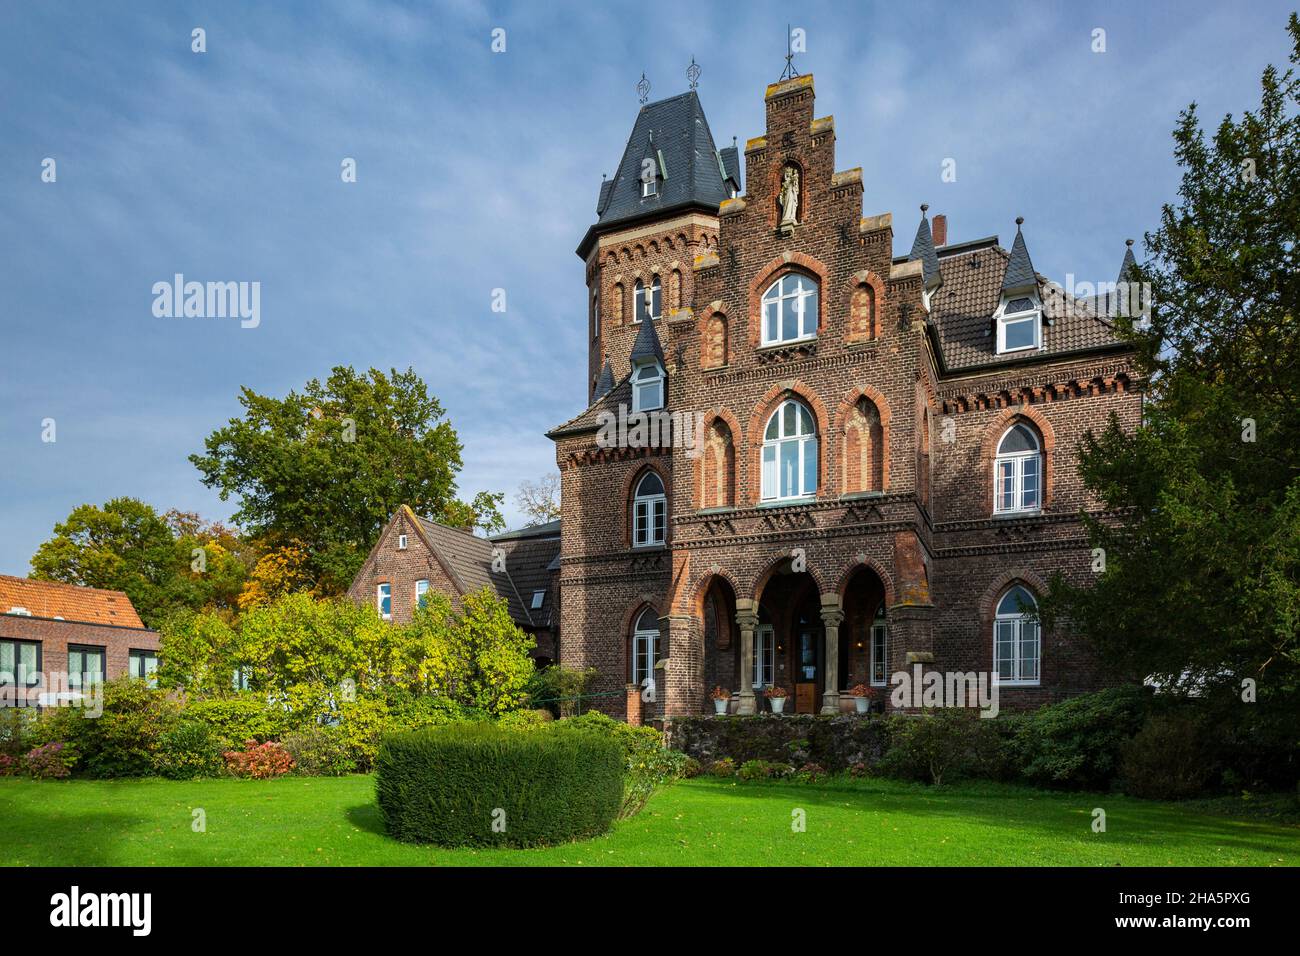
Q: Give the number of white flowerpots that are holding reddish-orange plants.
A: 3